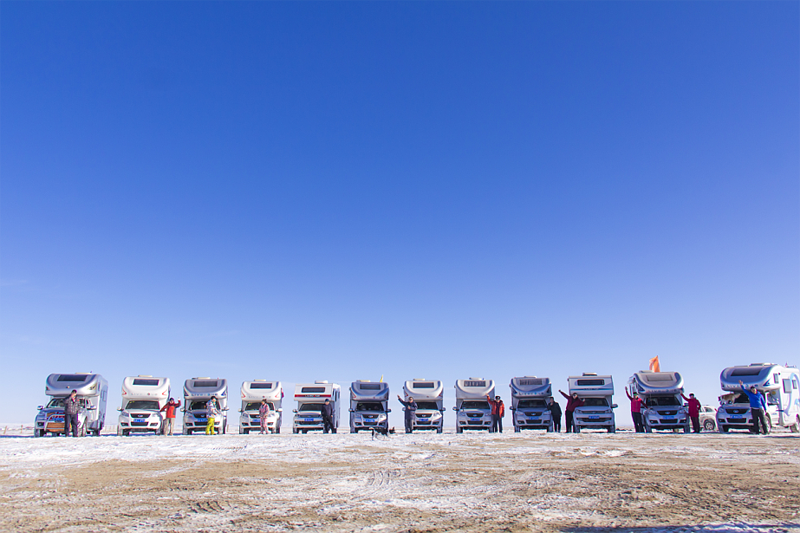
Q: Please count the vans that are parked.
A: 12